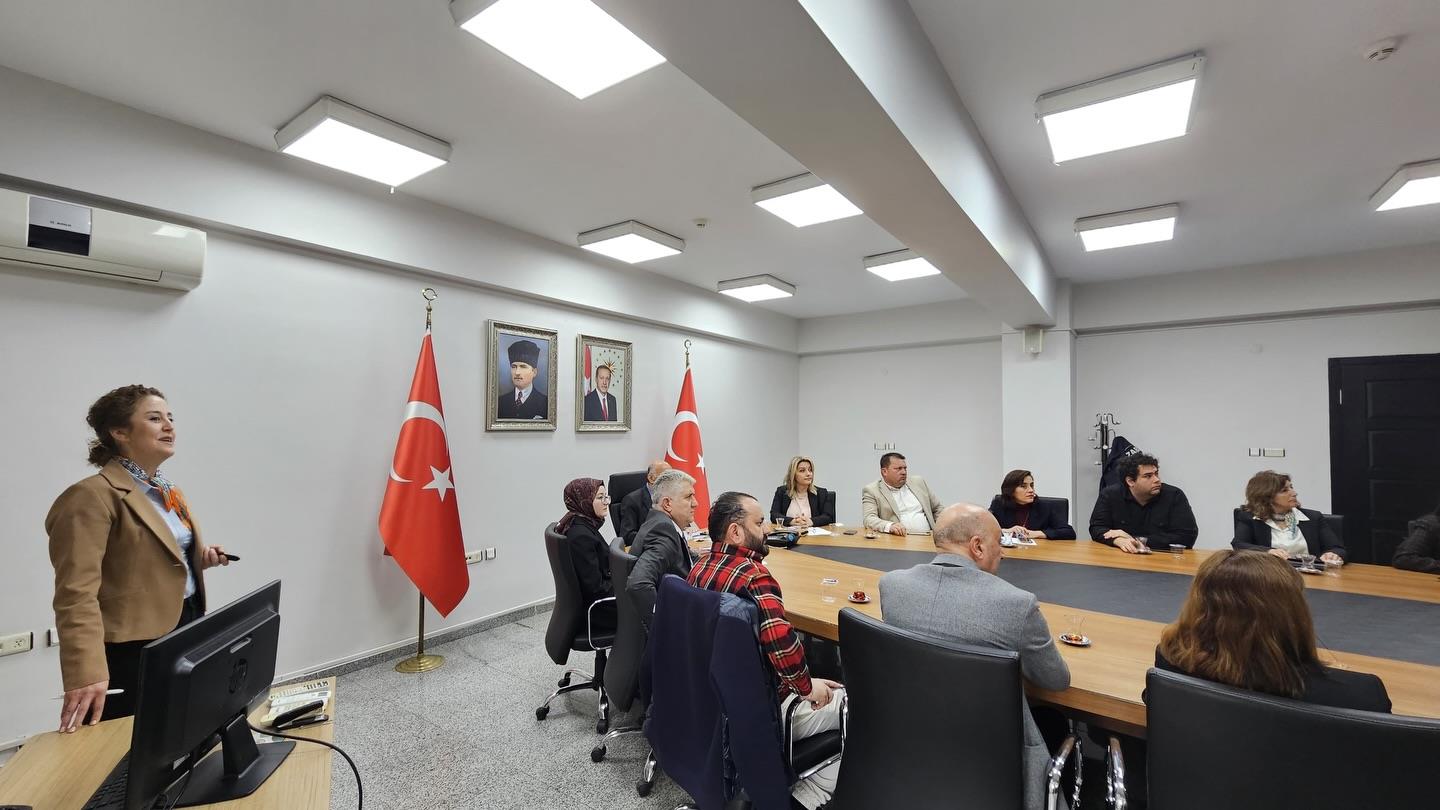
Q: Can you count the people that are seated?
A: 12